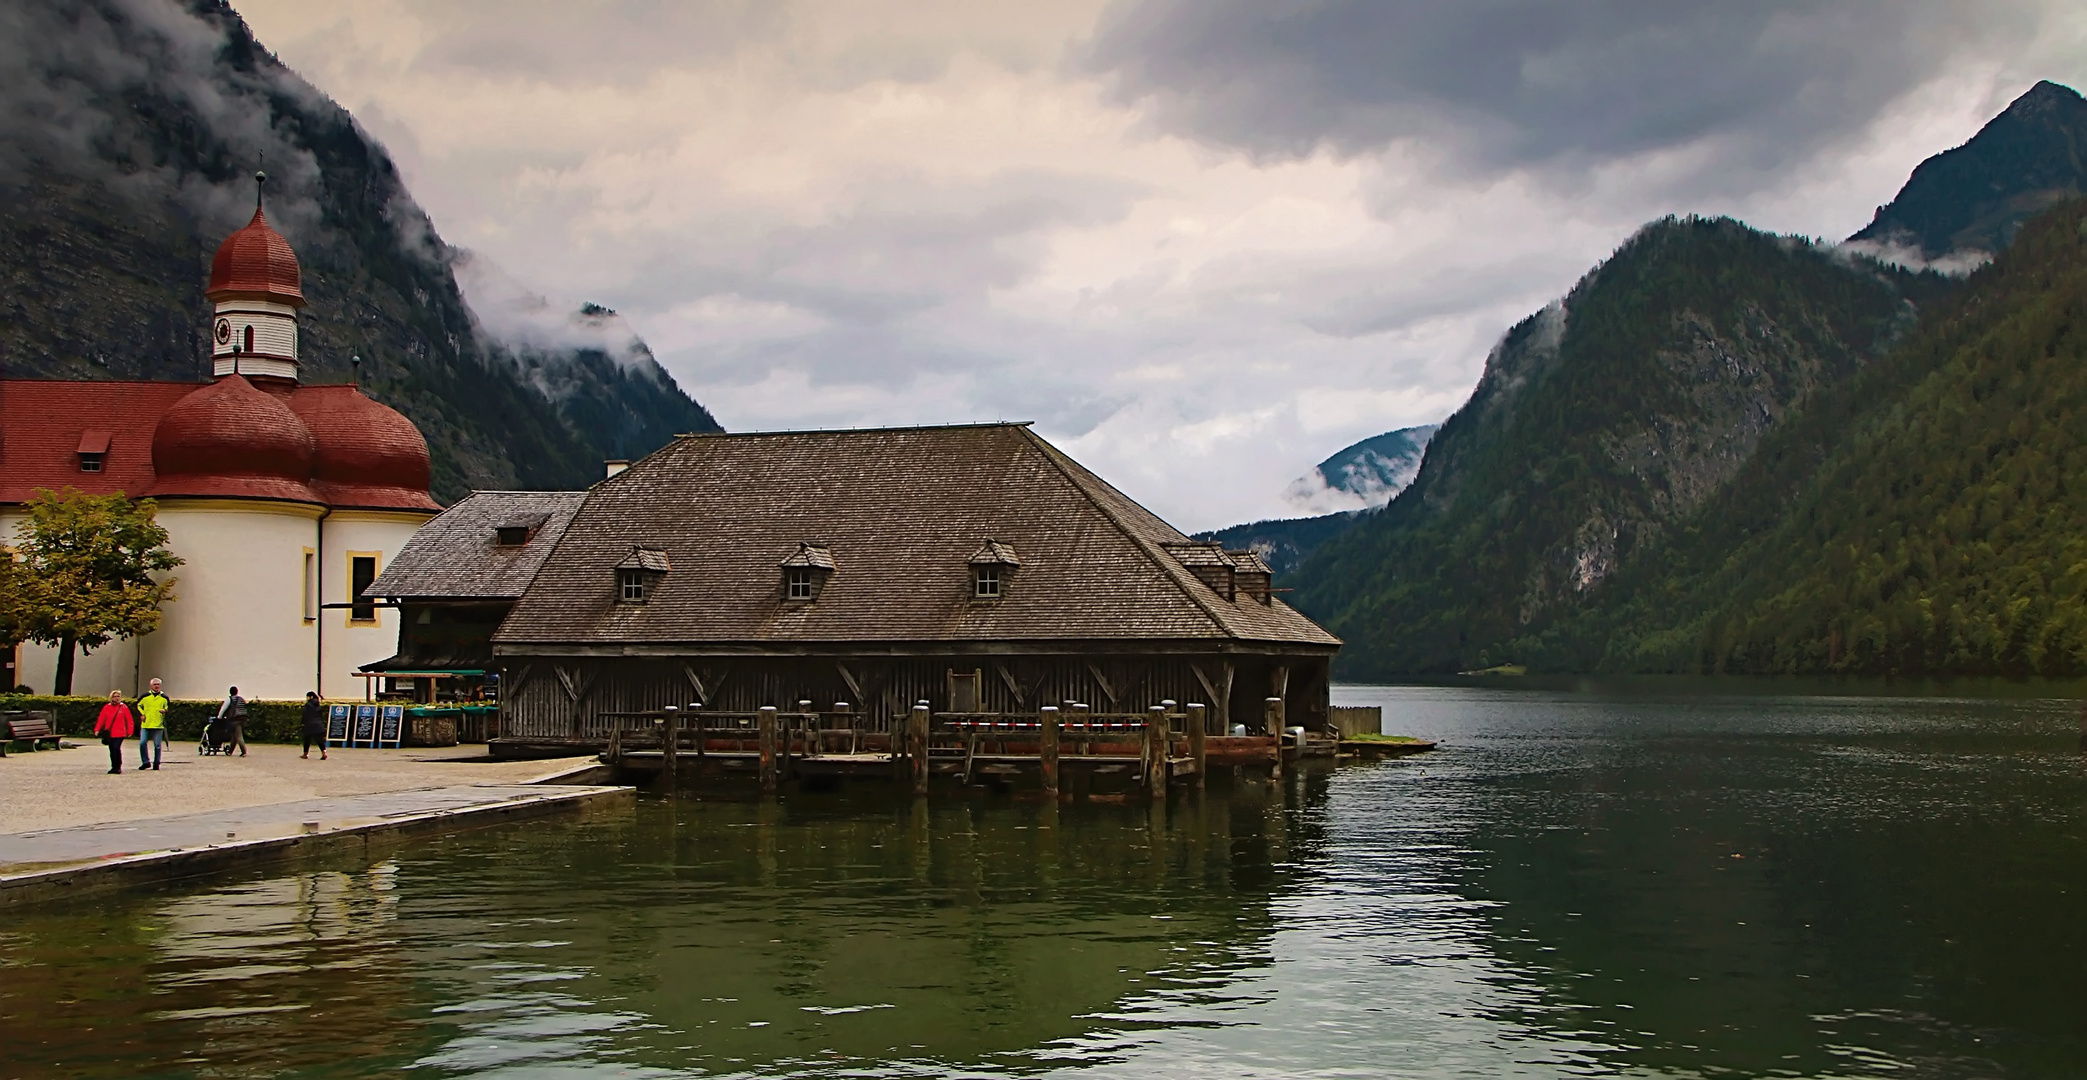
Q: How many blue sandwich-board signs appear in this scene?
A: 3